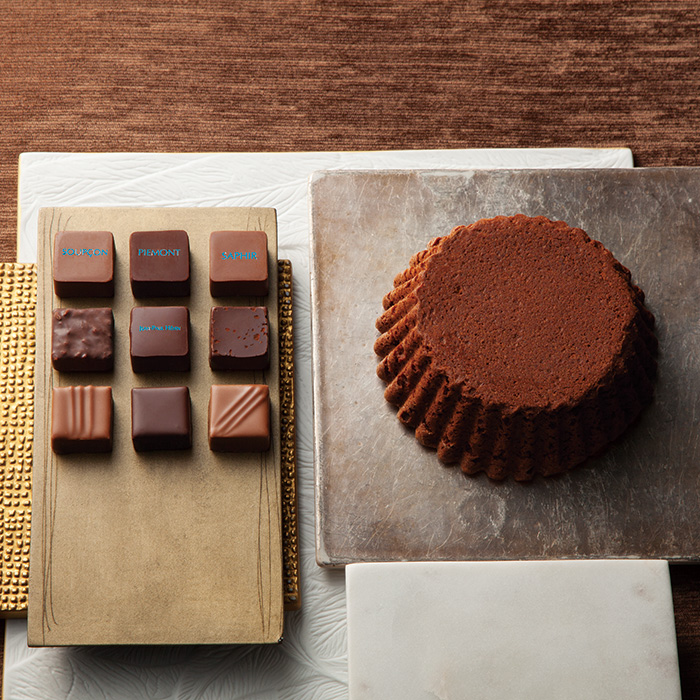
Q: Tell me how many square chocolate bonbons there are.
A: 9